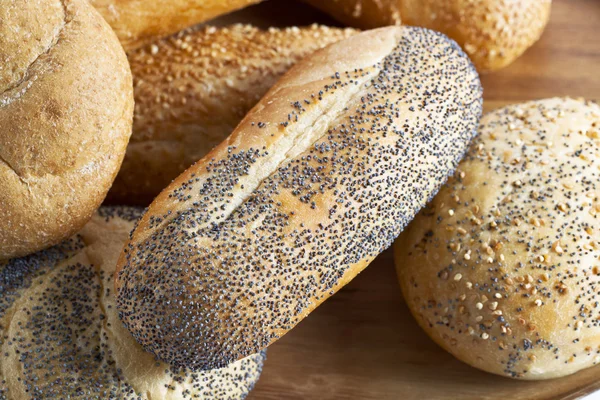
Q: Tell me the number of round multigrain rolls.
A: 1